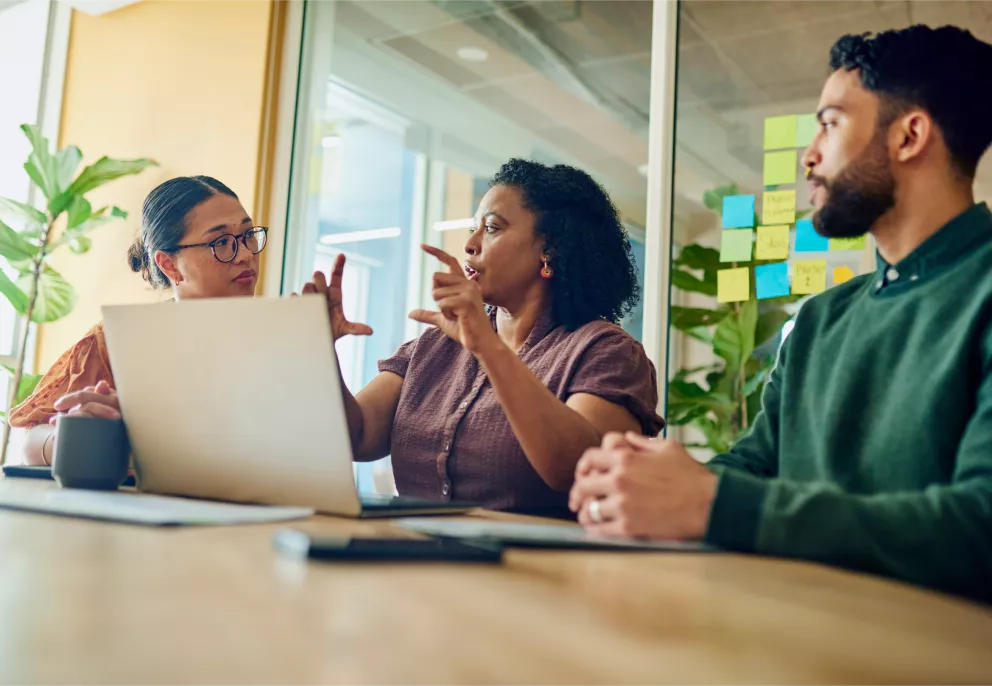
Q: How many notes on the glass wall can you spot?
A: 13